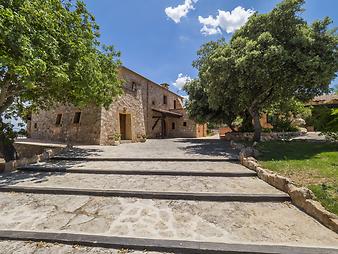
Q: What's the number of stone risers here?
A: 4